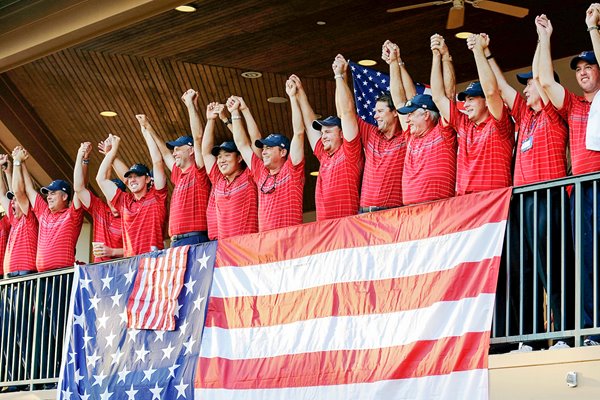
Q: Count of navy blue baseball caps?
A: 12